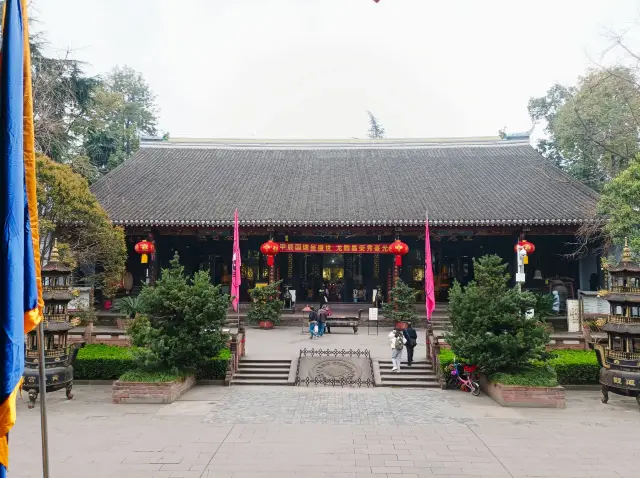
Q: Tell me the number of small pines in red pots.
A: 2